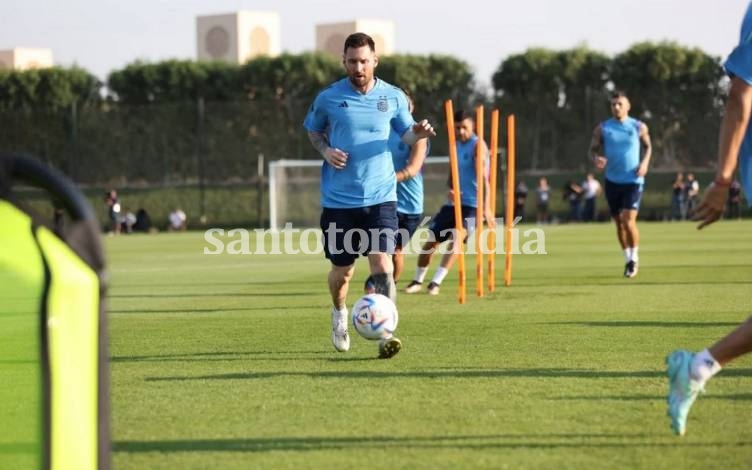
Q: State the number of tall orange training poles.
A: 4